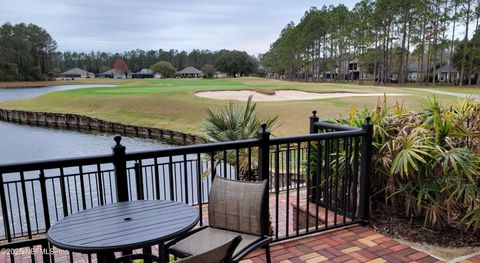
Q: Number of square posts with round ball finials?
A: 4